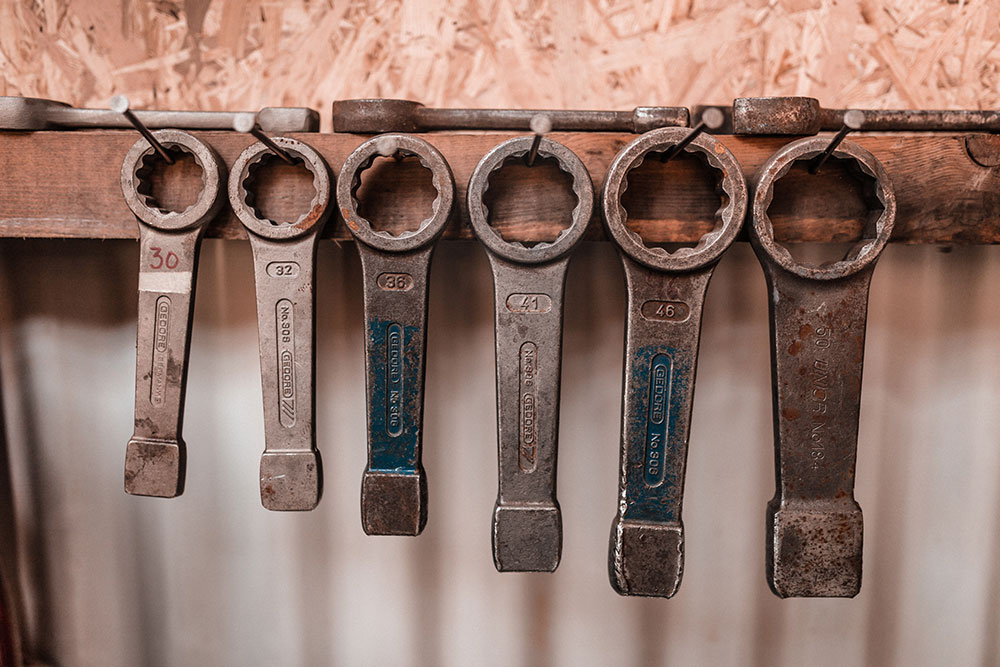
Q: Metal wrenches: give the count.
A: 9